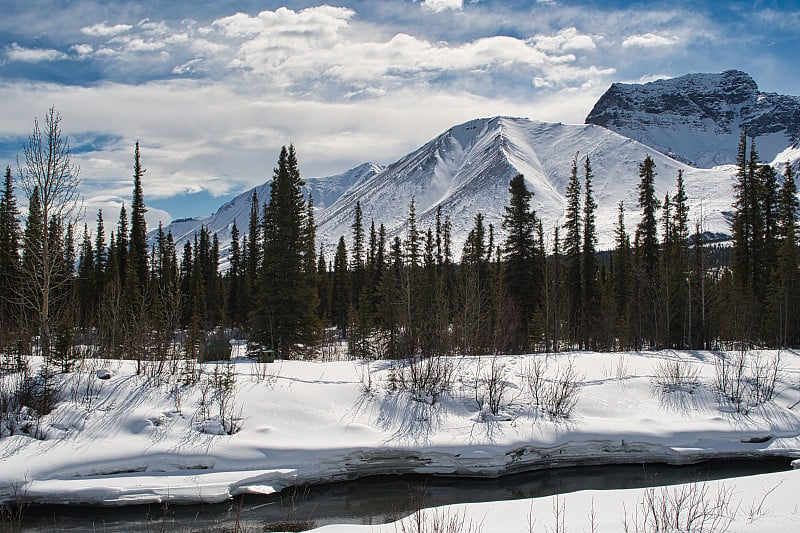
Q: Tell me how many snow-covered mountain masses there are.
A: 3